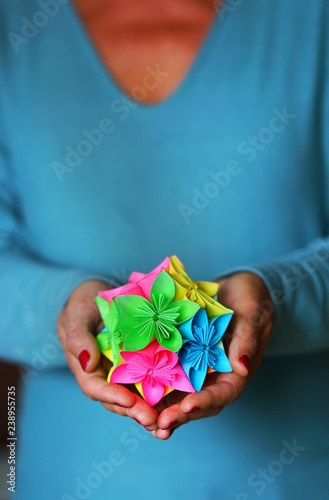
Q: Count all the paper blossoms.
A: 6